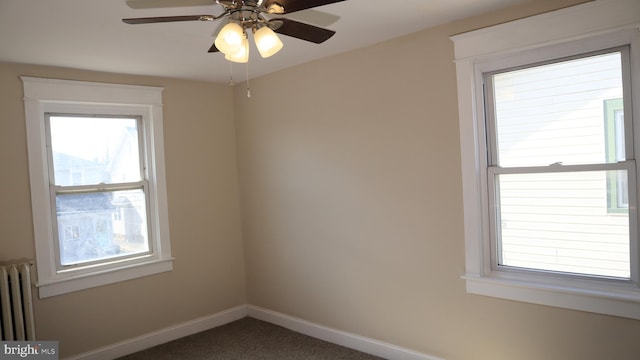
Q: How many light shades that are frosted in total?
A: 3